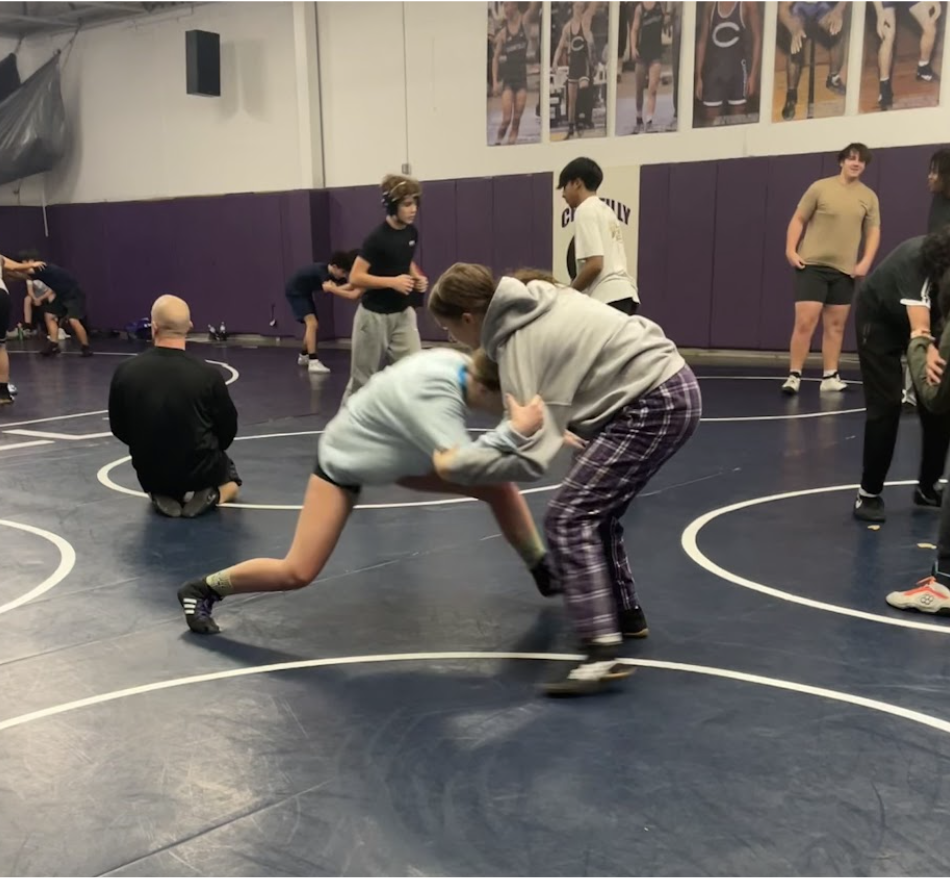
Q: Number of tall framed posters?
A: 6